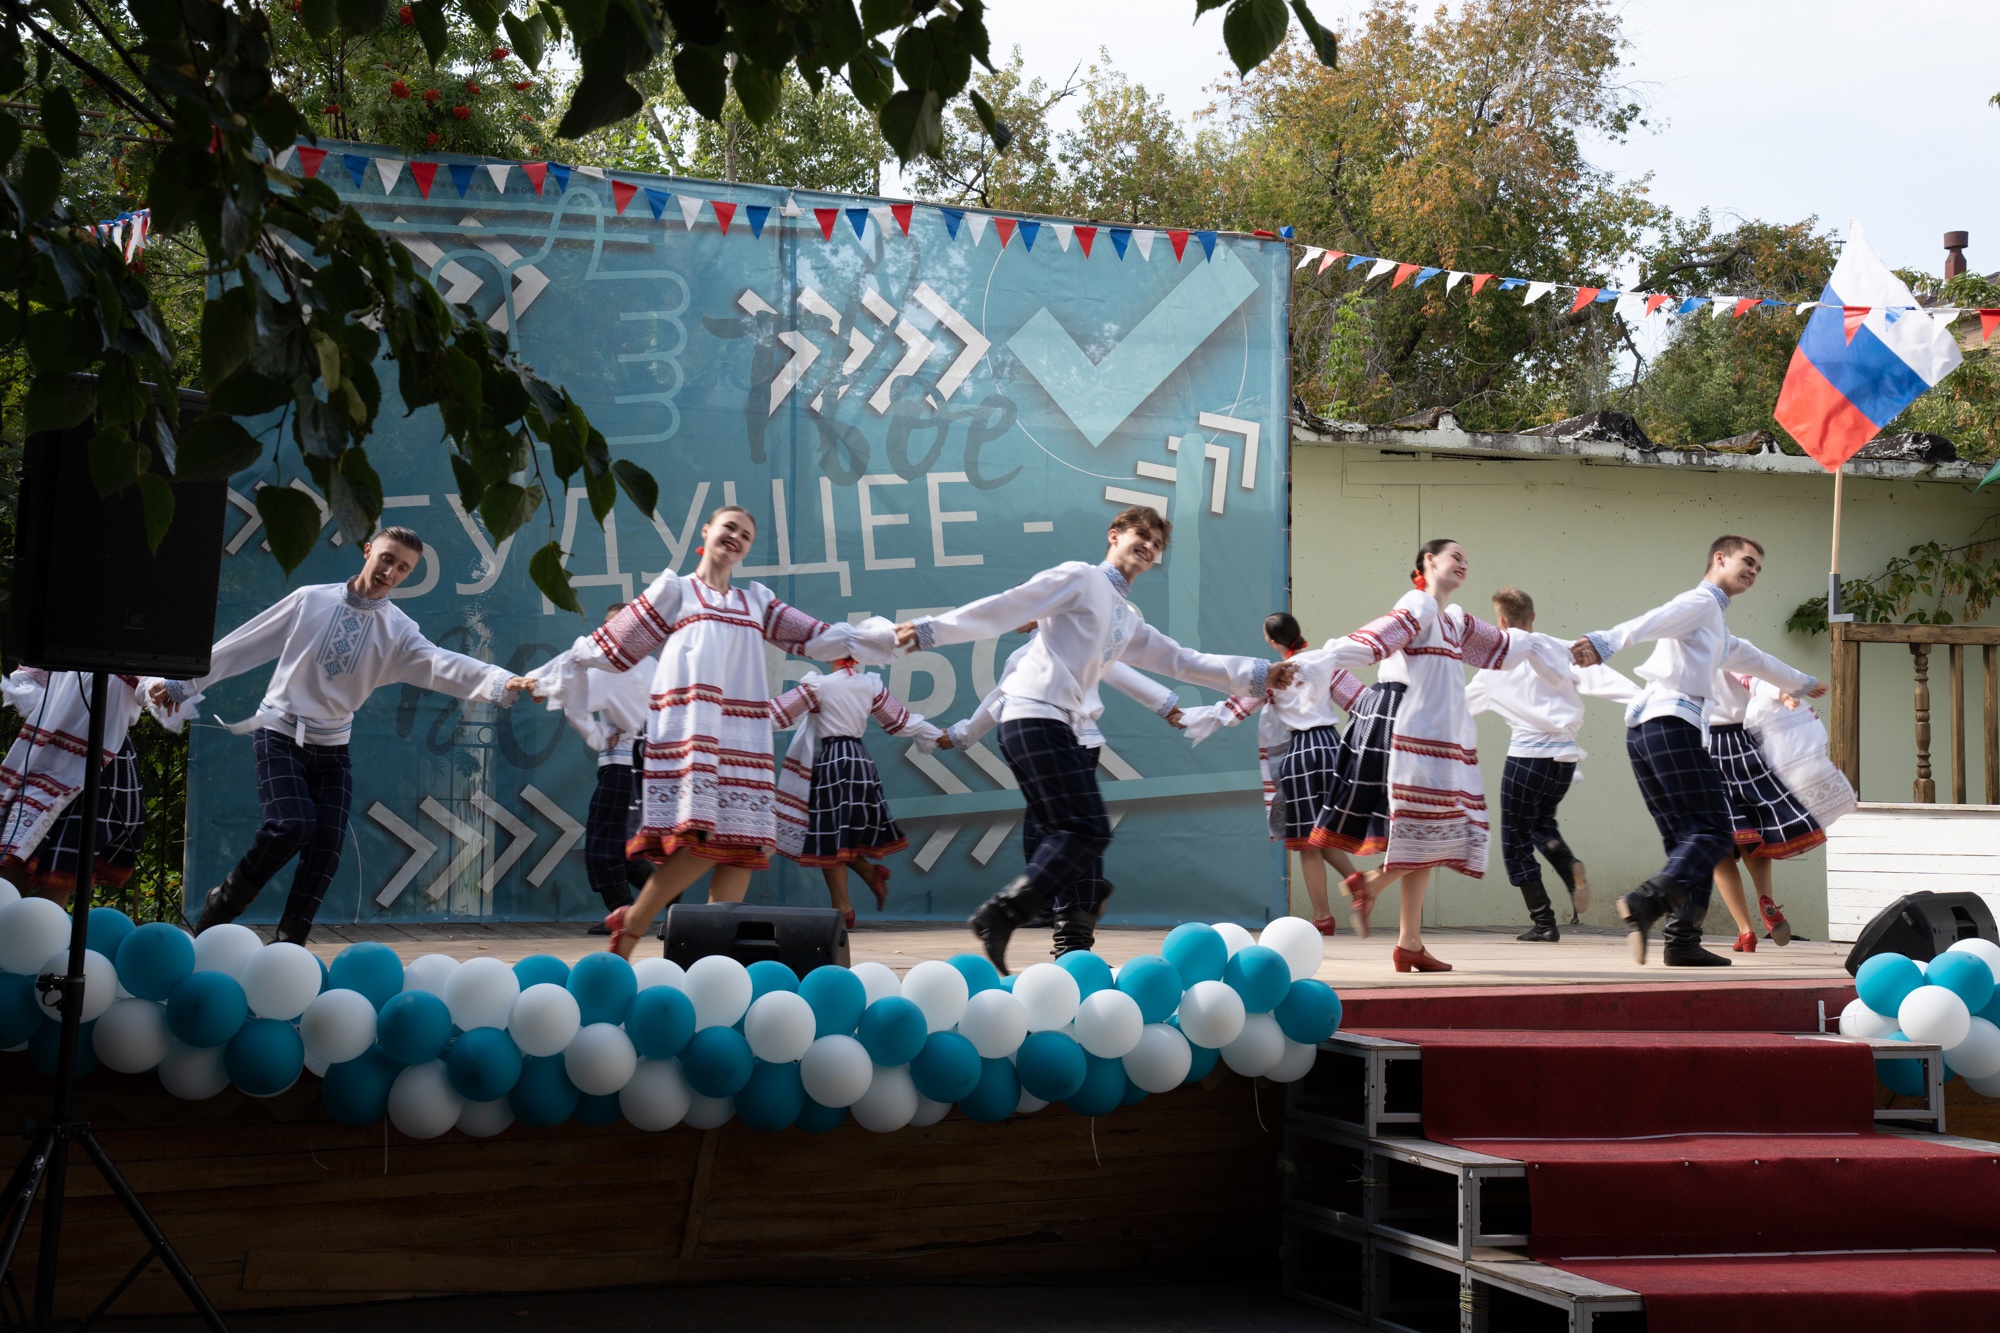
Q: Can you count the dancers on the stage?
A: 12